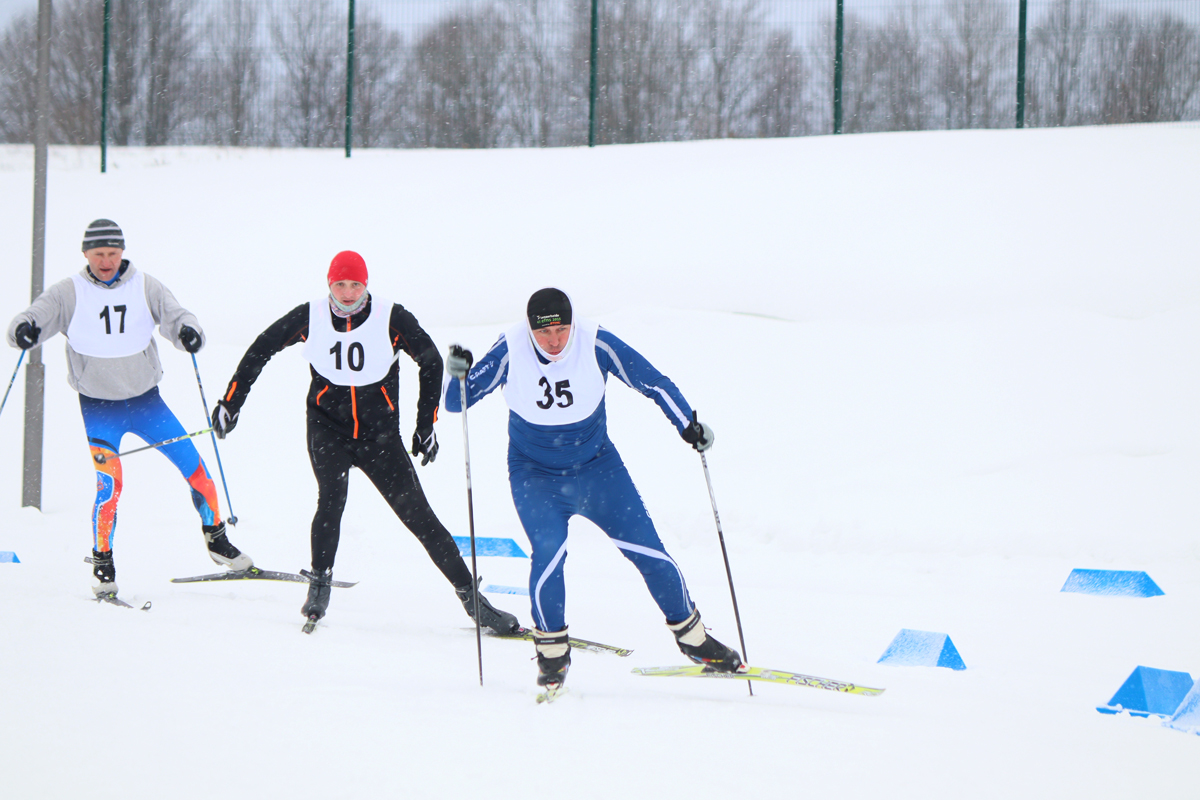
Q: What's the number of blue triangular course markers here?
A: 7